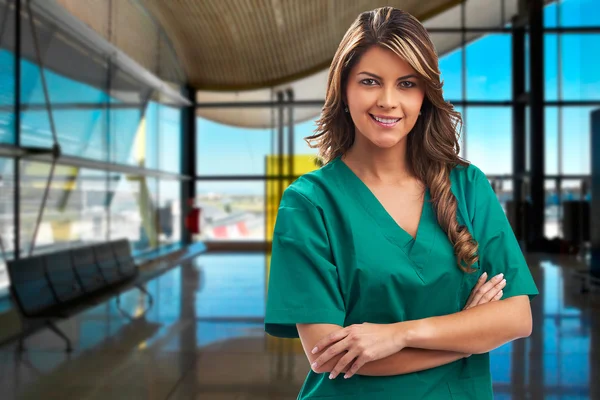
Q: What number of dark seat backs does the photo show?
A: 5